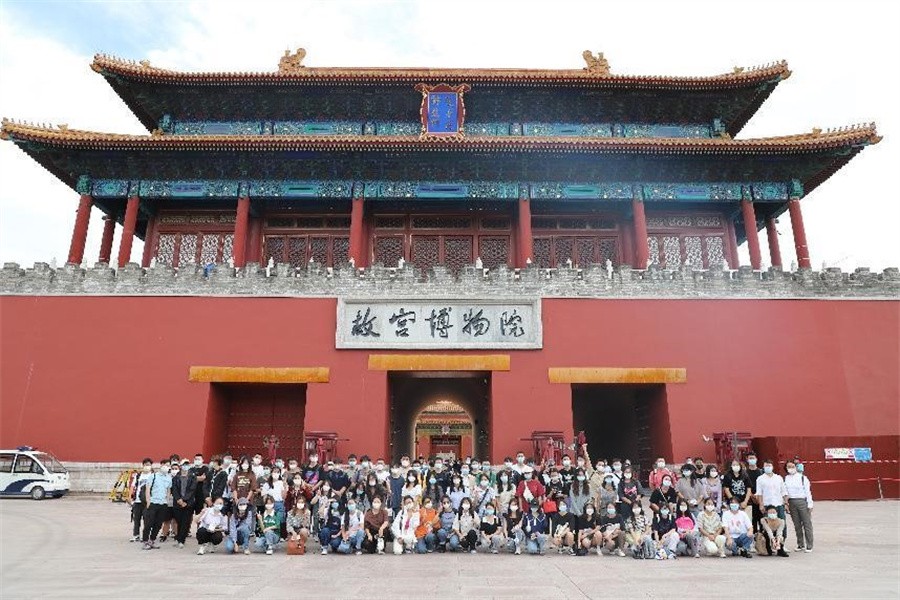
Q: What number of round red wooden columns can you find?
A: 10